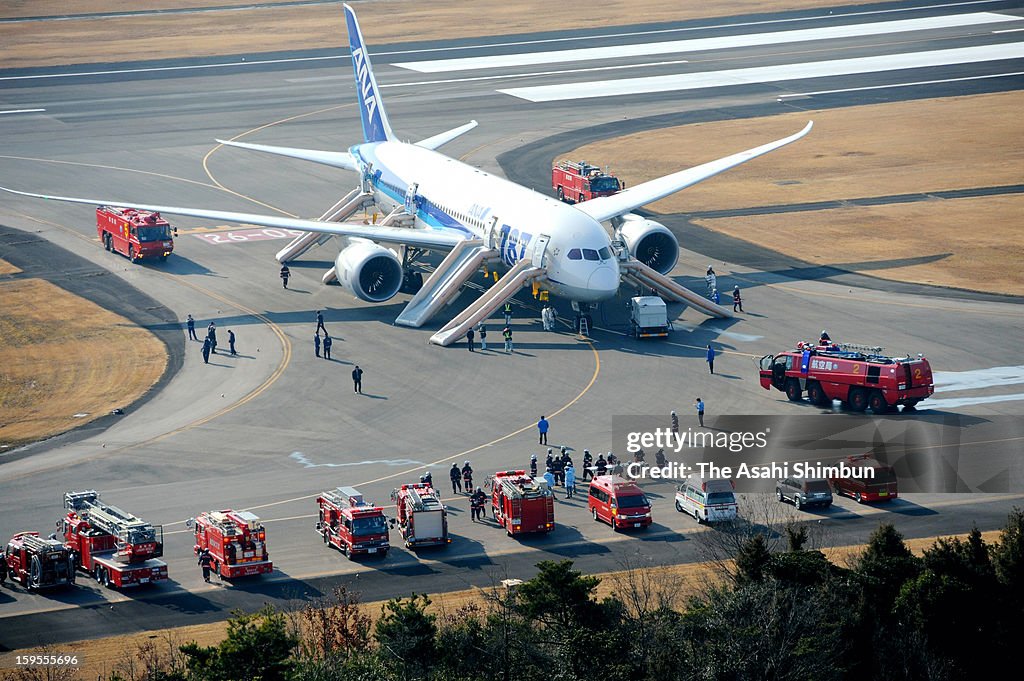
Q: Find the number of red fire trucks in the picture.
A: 9